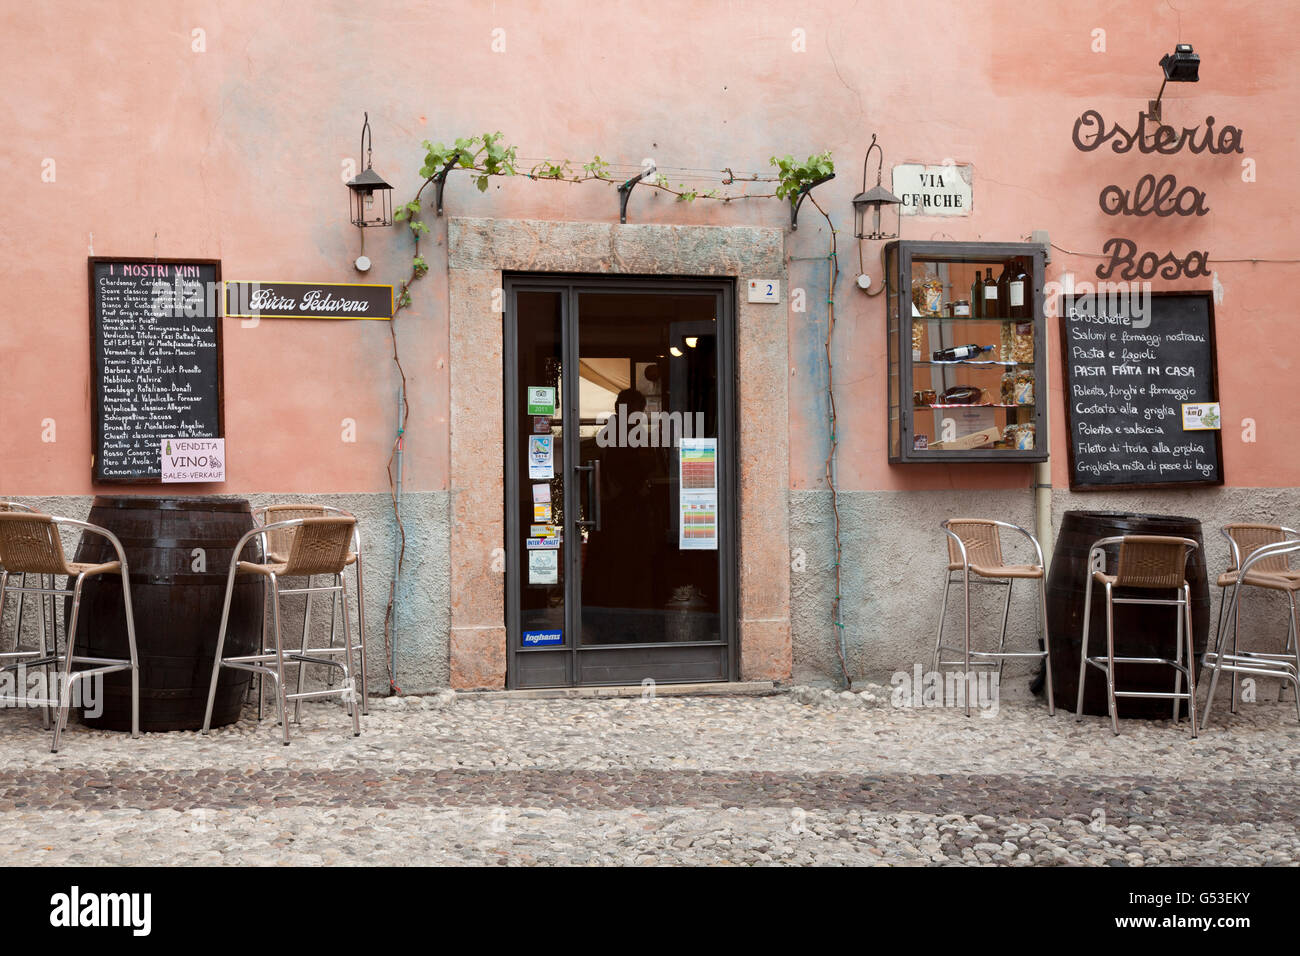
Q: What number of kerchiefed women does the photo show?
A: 0